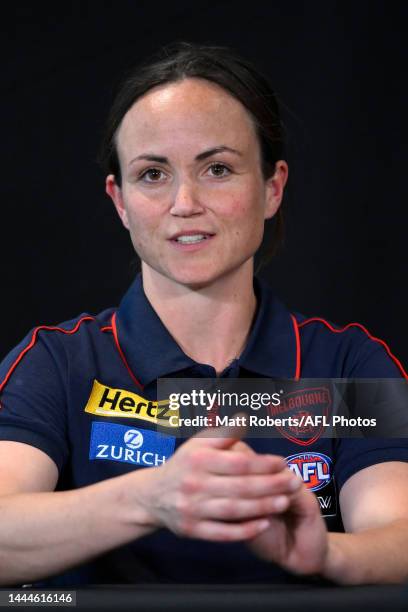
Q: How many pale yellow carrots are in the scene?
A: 0